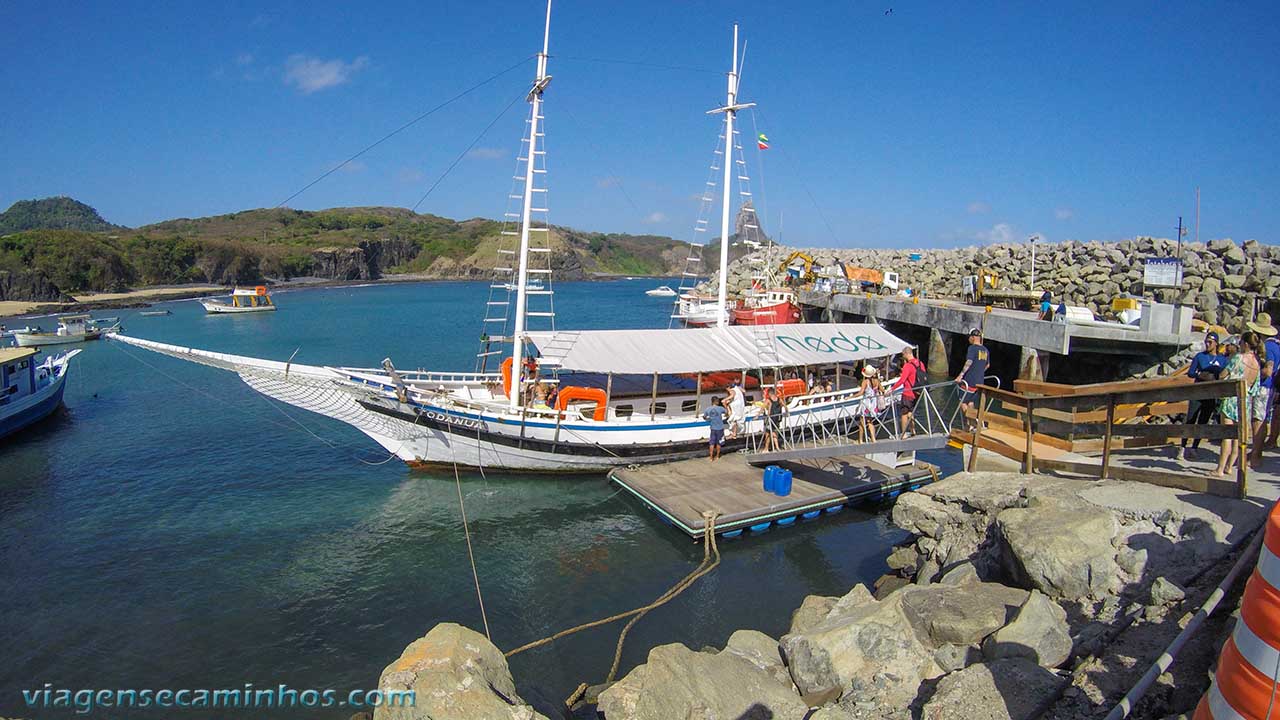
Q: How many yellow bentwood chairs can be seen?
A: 0